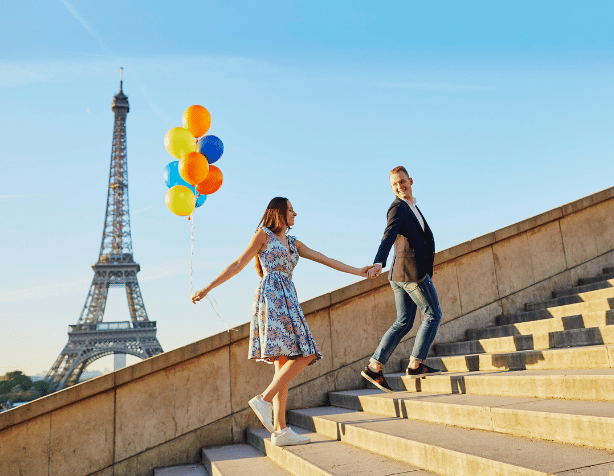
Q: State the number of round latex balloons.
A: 8